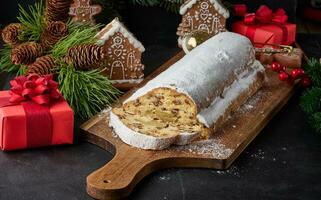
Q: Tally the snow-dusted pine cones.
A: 0